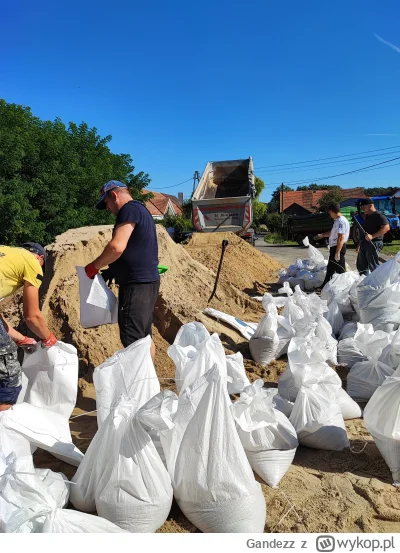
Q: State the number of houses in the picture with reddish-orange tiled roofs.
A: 2